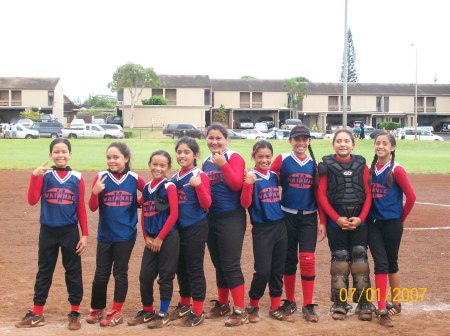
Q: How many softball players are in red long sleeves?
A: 9